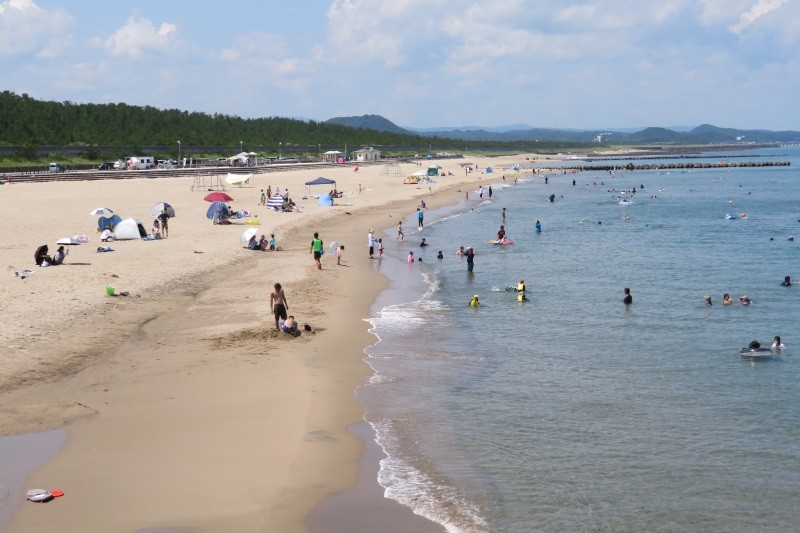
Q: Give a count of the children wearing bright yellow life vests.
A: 3